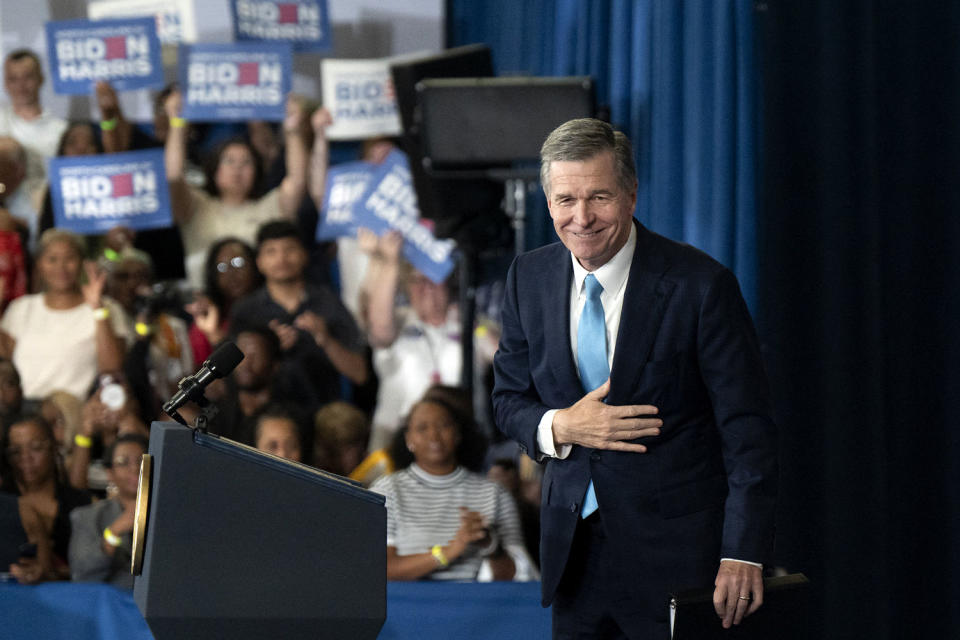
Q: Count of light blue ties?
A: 1